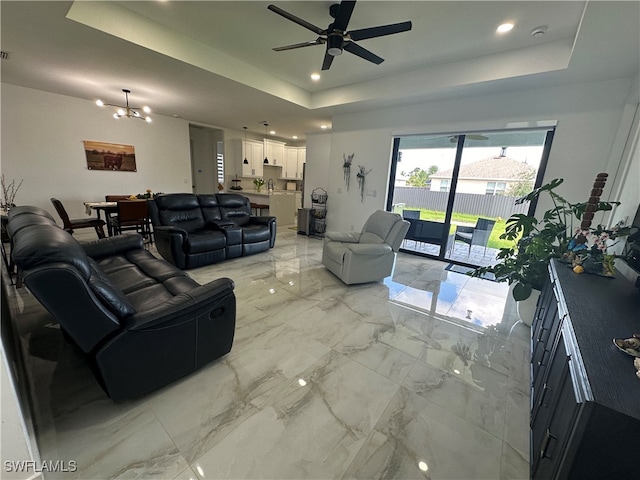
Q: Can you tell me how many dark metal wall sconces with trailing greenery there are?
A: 2